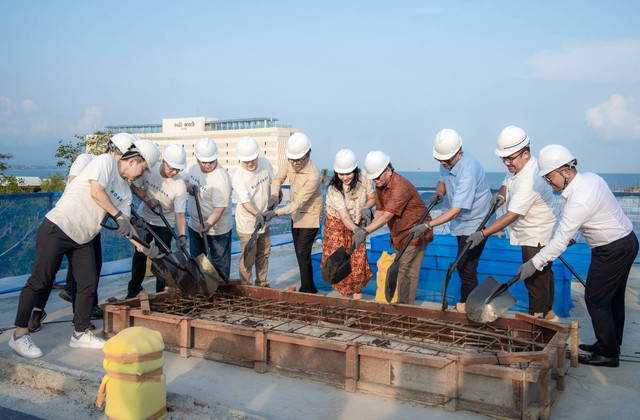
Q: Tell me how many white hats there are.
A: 11